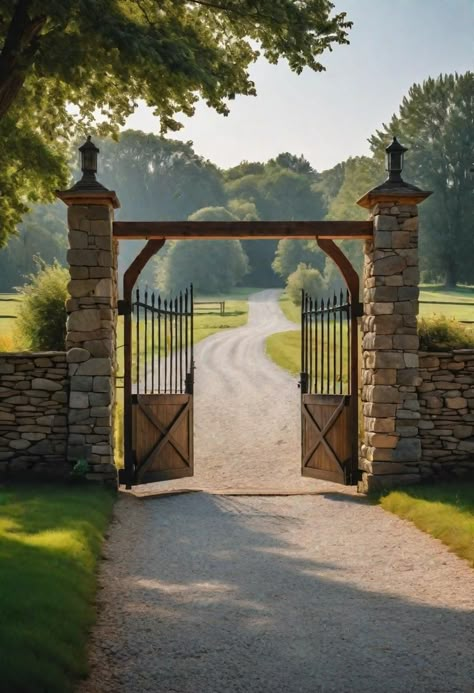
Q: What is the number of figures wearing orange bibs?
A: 0